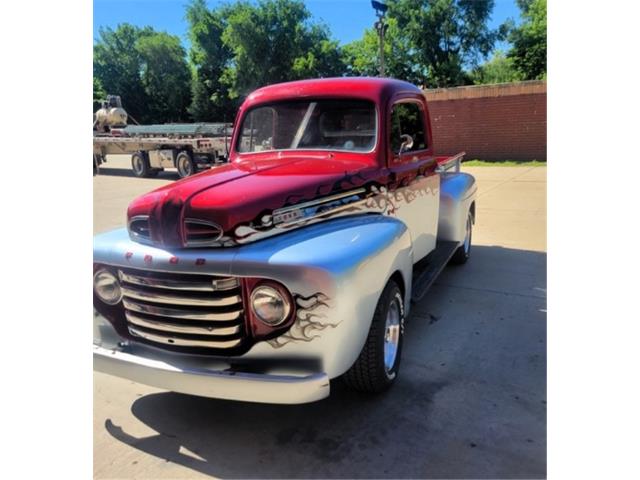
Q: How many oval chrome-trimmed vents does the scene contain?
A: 2